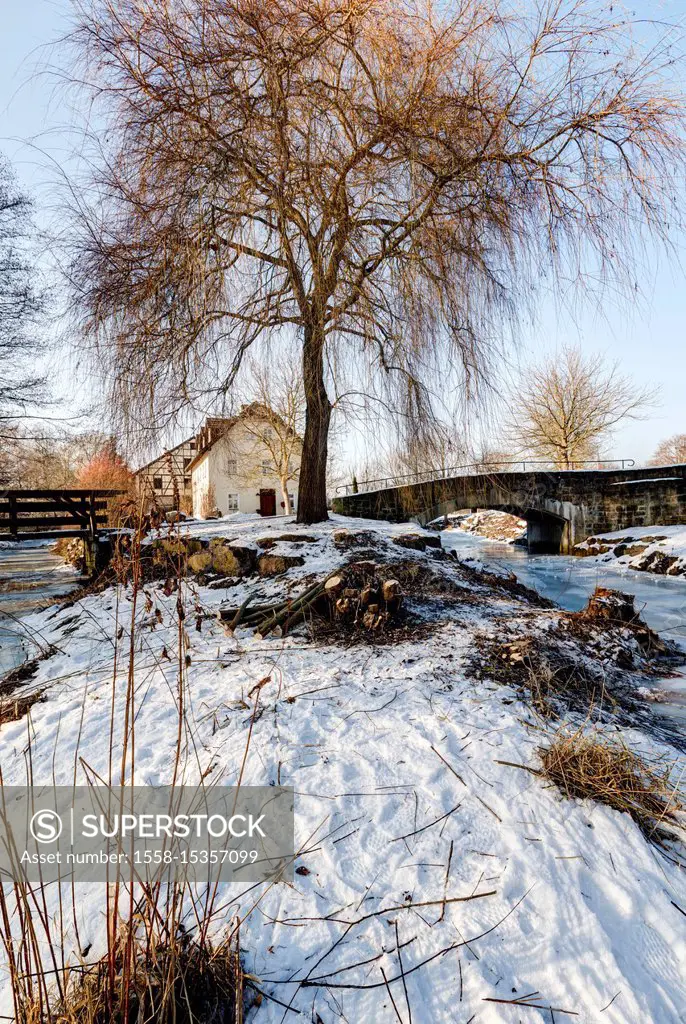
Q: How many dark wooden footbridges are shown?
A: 1